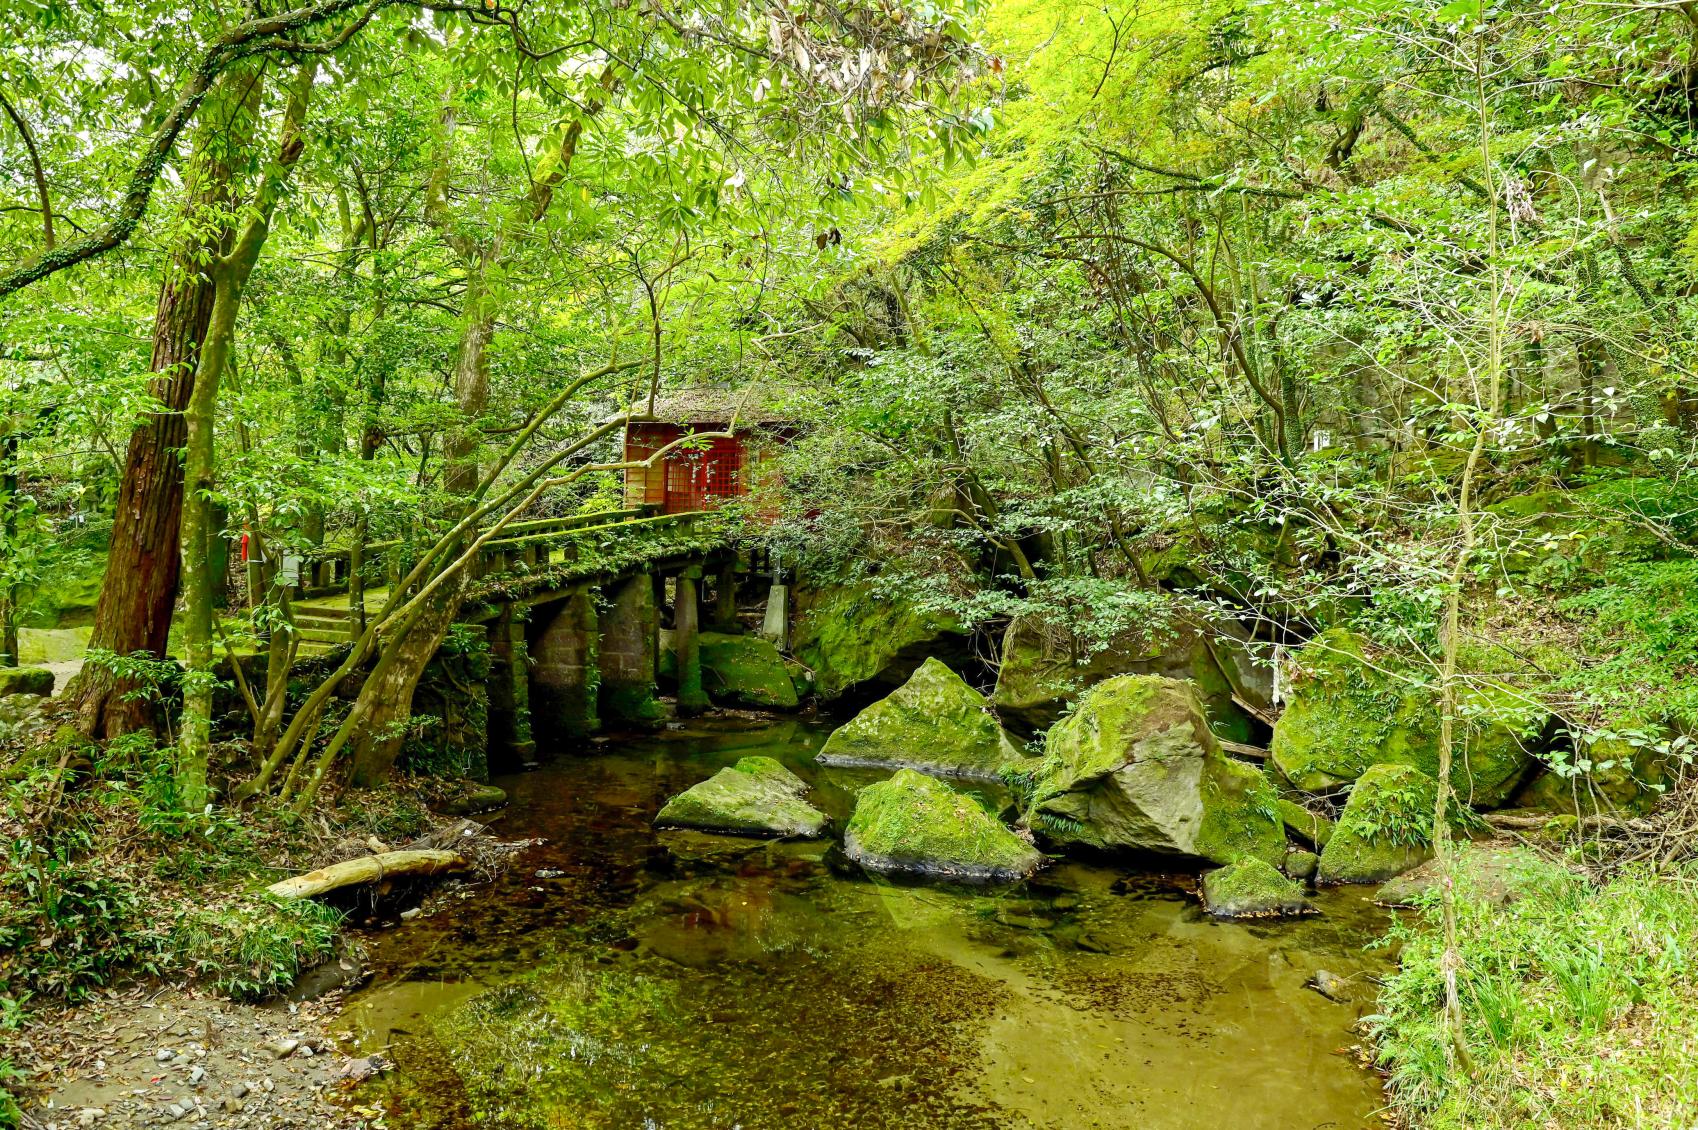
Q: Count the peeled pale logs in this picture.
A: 1